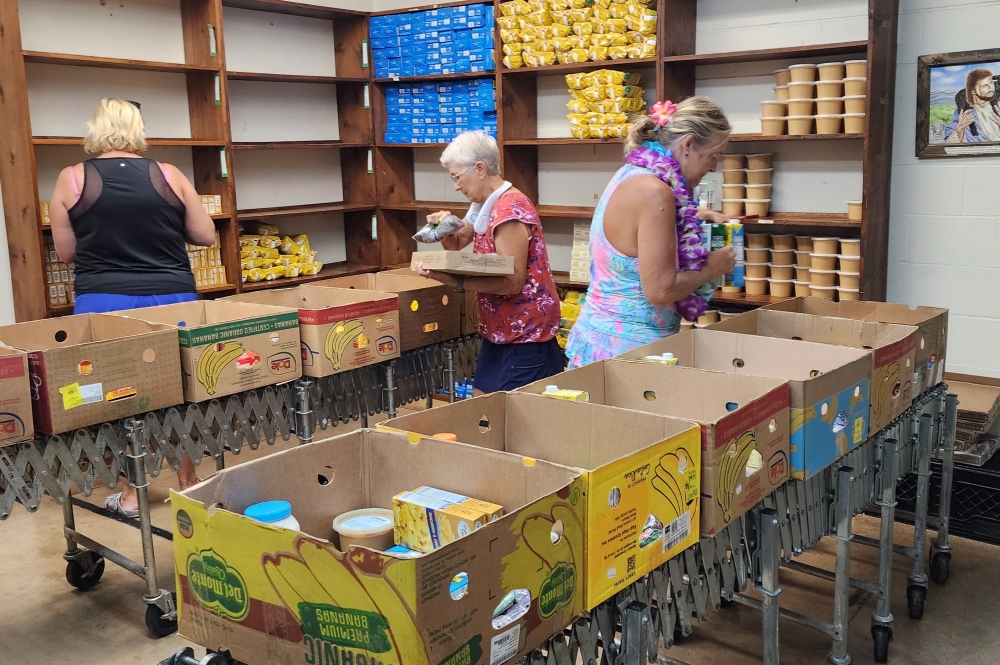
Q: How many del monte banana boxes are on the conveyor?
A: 1